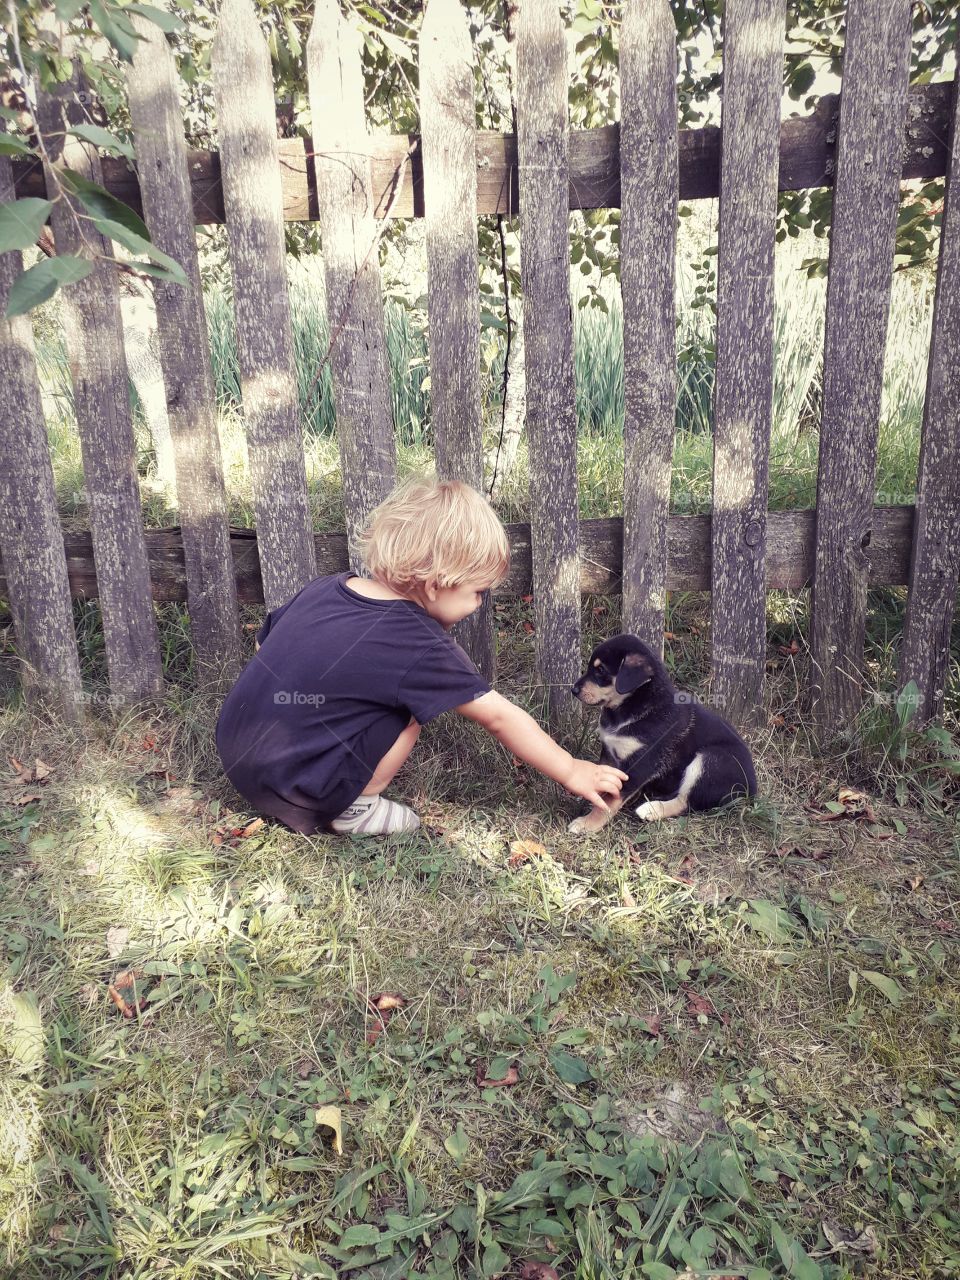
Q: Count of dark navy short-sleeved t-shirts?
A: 1